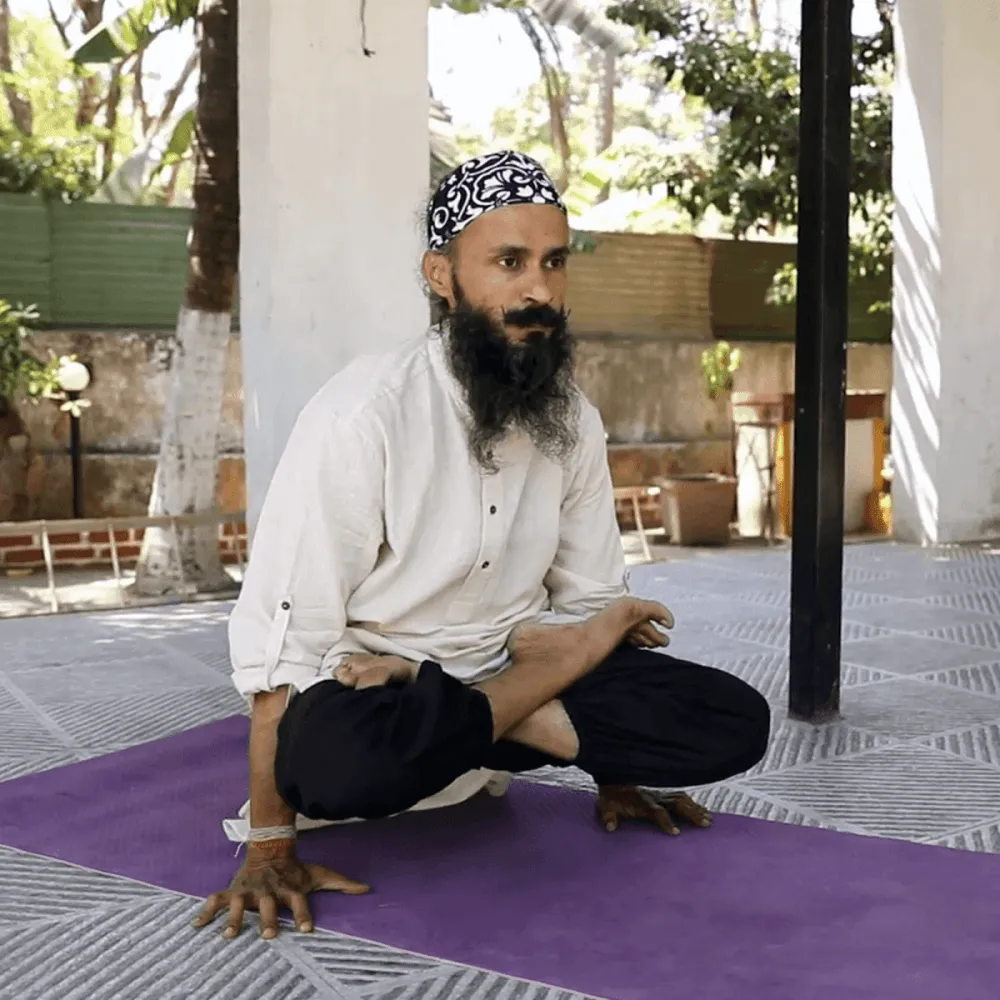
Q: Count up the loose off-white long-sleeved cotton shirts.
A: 1